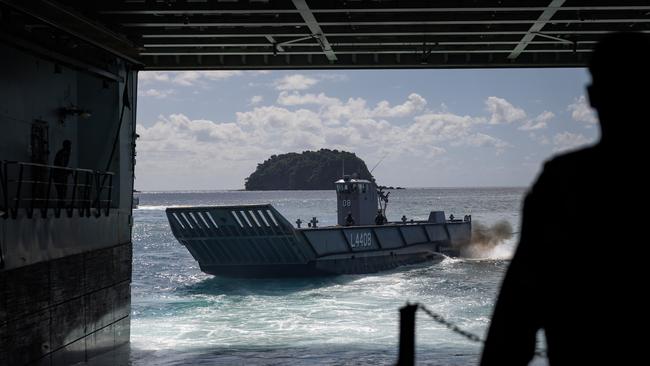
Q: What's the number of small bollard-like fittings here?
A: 4